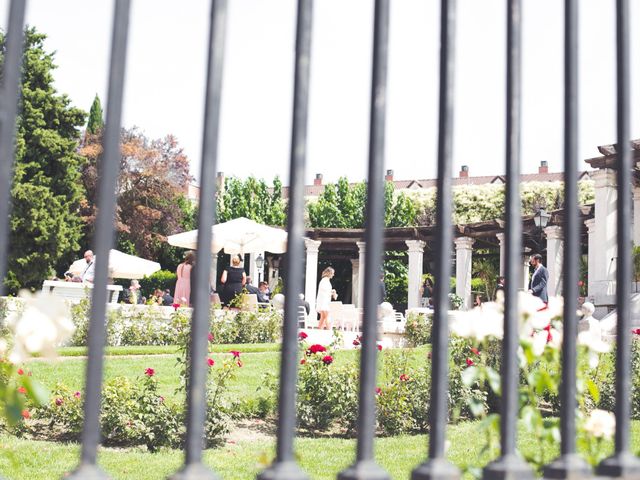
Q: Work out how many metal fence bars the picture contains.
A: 9